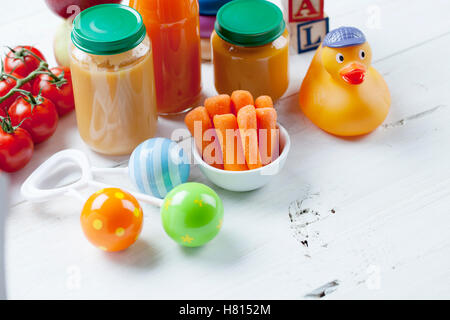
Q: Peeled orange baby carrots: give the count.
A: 7